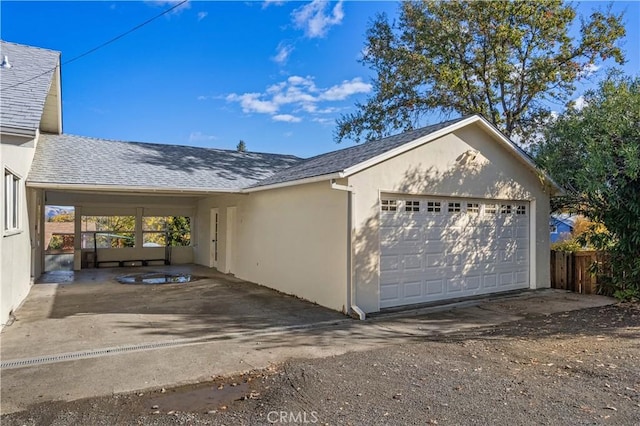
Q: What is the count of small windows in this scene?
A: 8